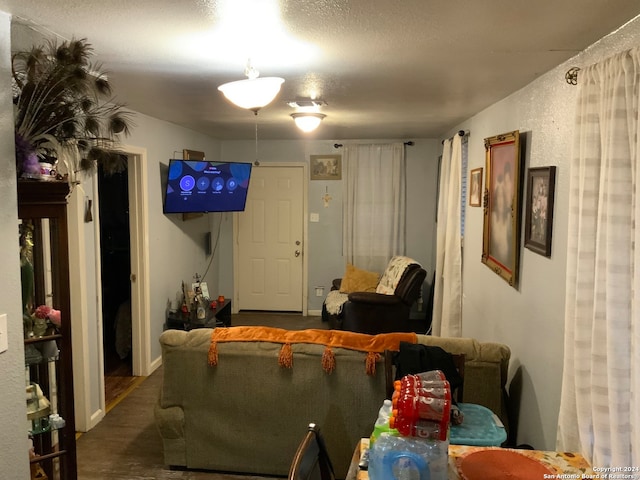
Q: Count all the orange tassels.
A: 4